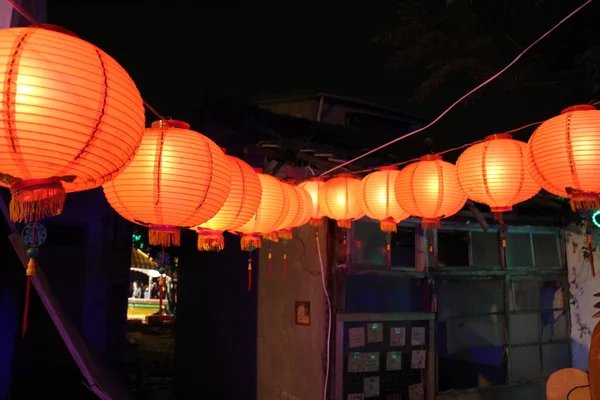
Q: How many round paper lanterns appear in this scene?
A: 12